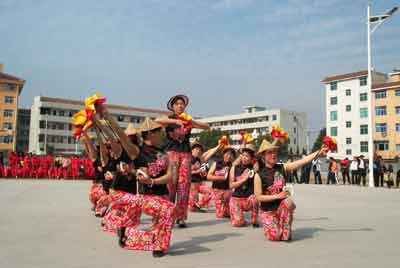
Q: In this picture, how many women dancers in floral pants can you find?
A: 9